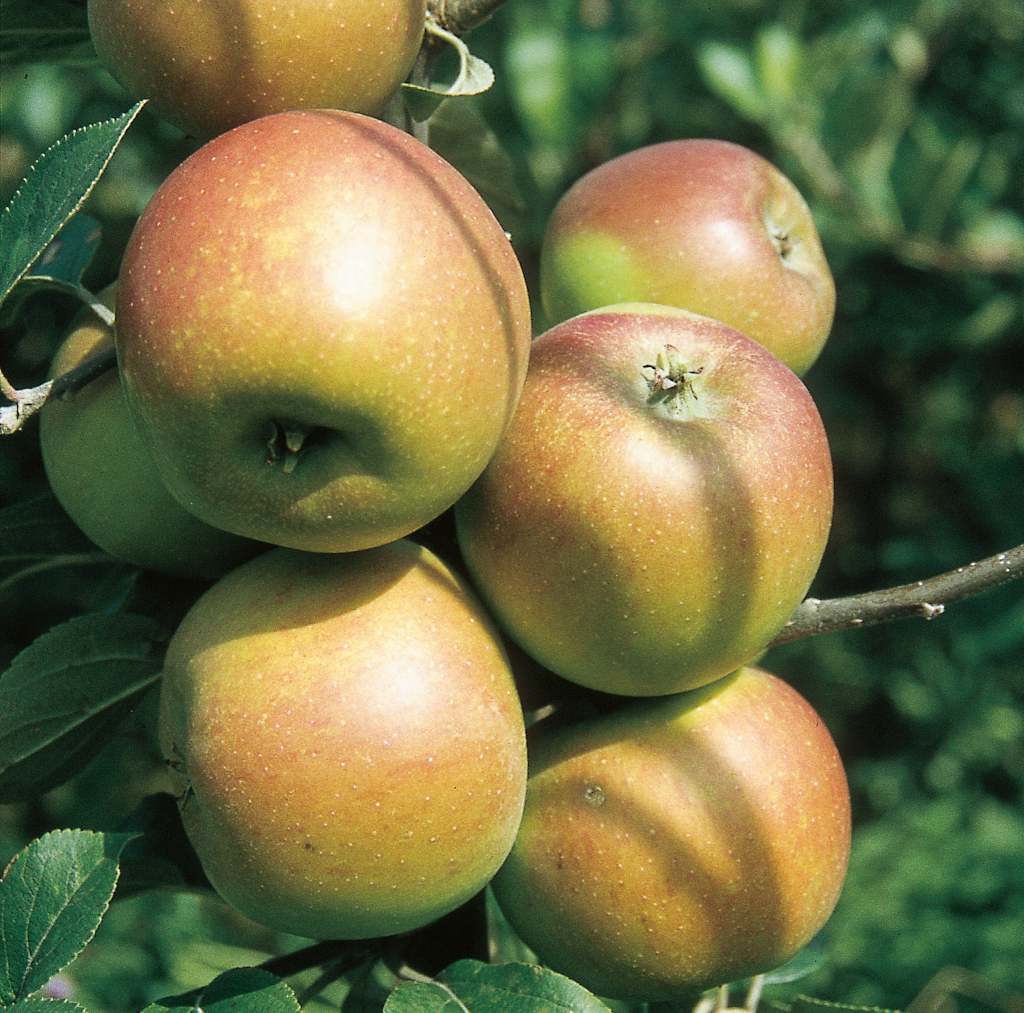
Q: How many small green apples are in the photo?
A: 0